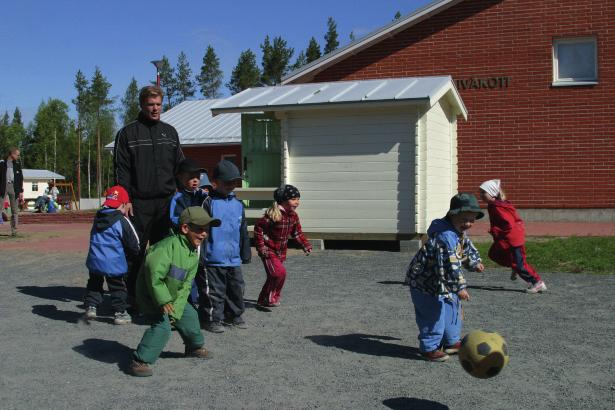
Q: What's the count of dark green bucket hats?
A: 1